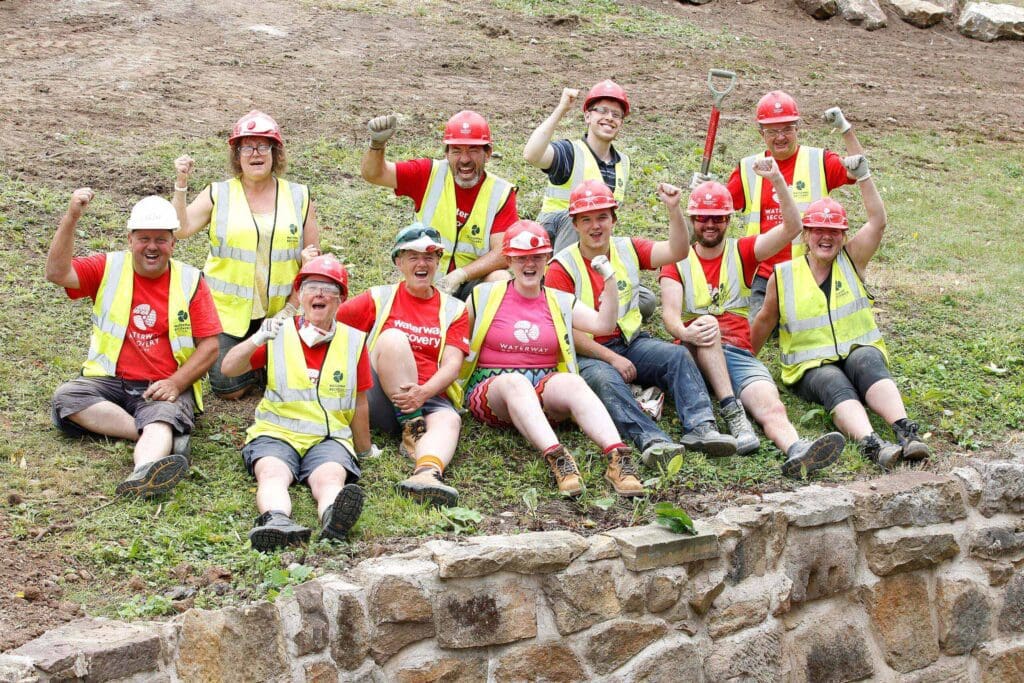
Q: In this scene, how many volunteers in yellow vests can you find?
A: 11